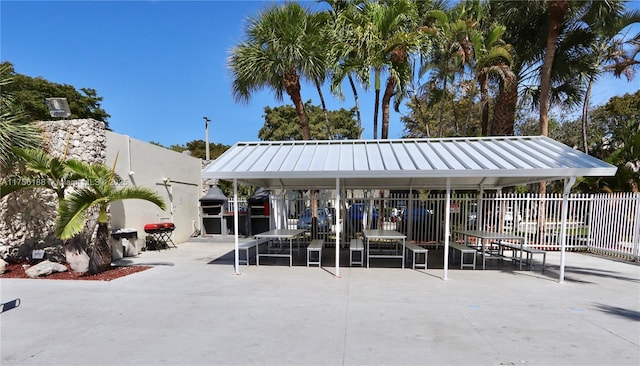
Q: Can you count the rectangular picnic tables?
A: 3